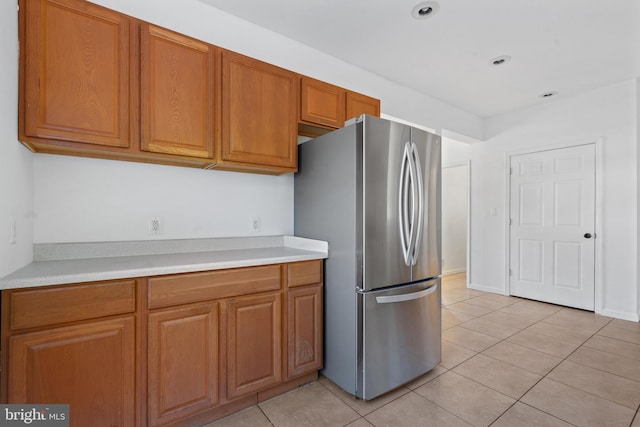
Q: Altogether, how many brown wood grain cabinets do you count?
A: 9